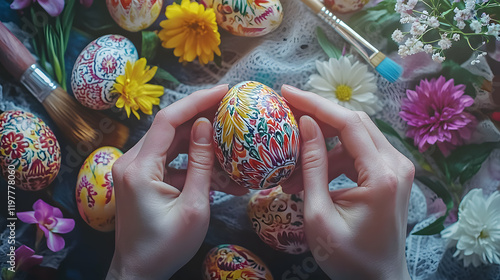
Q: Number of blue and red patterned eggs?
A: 1